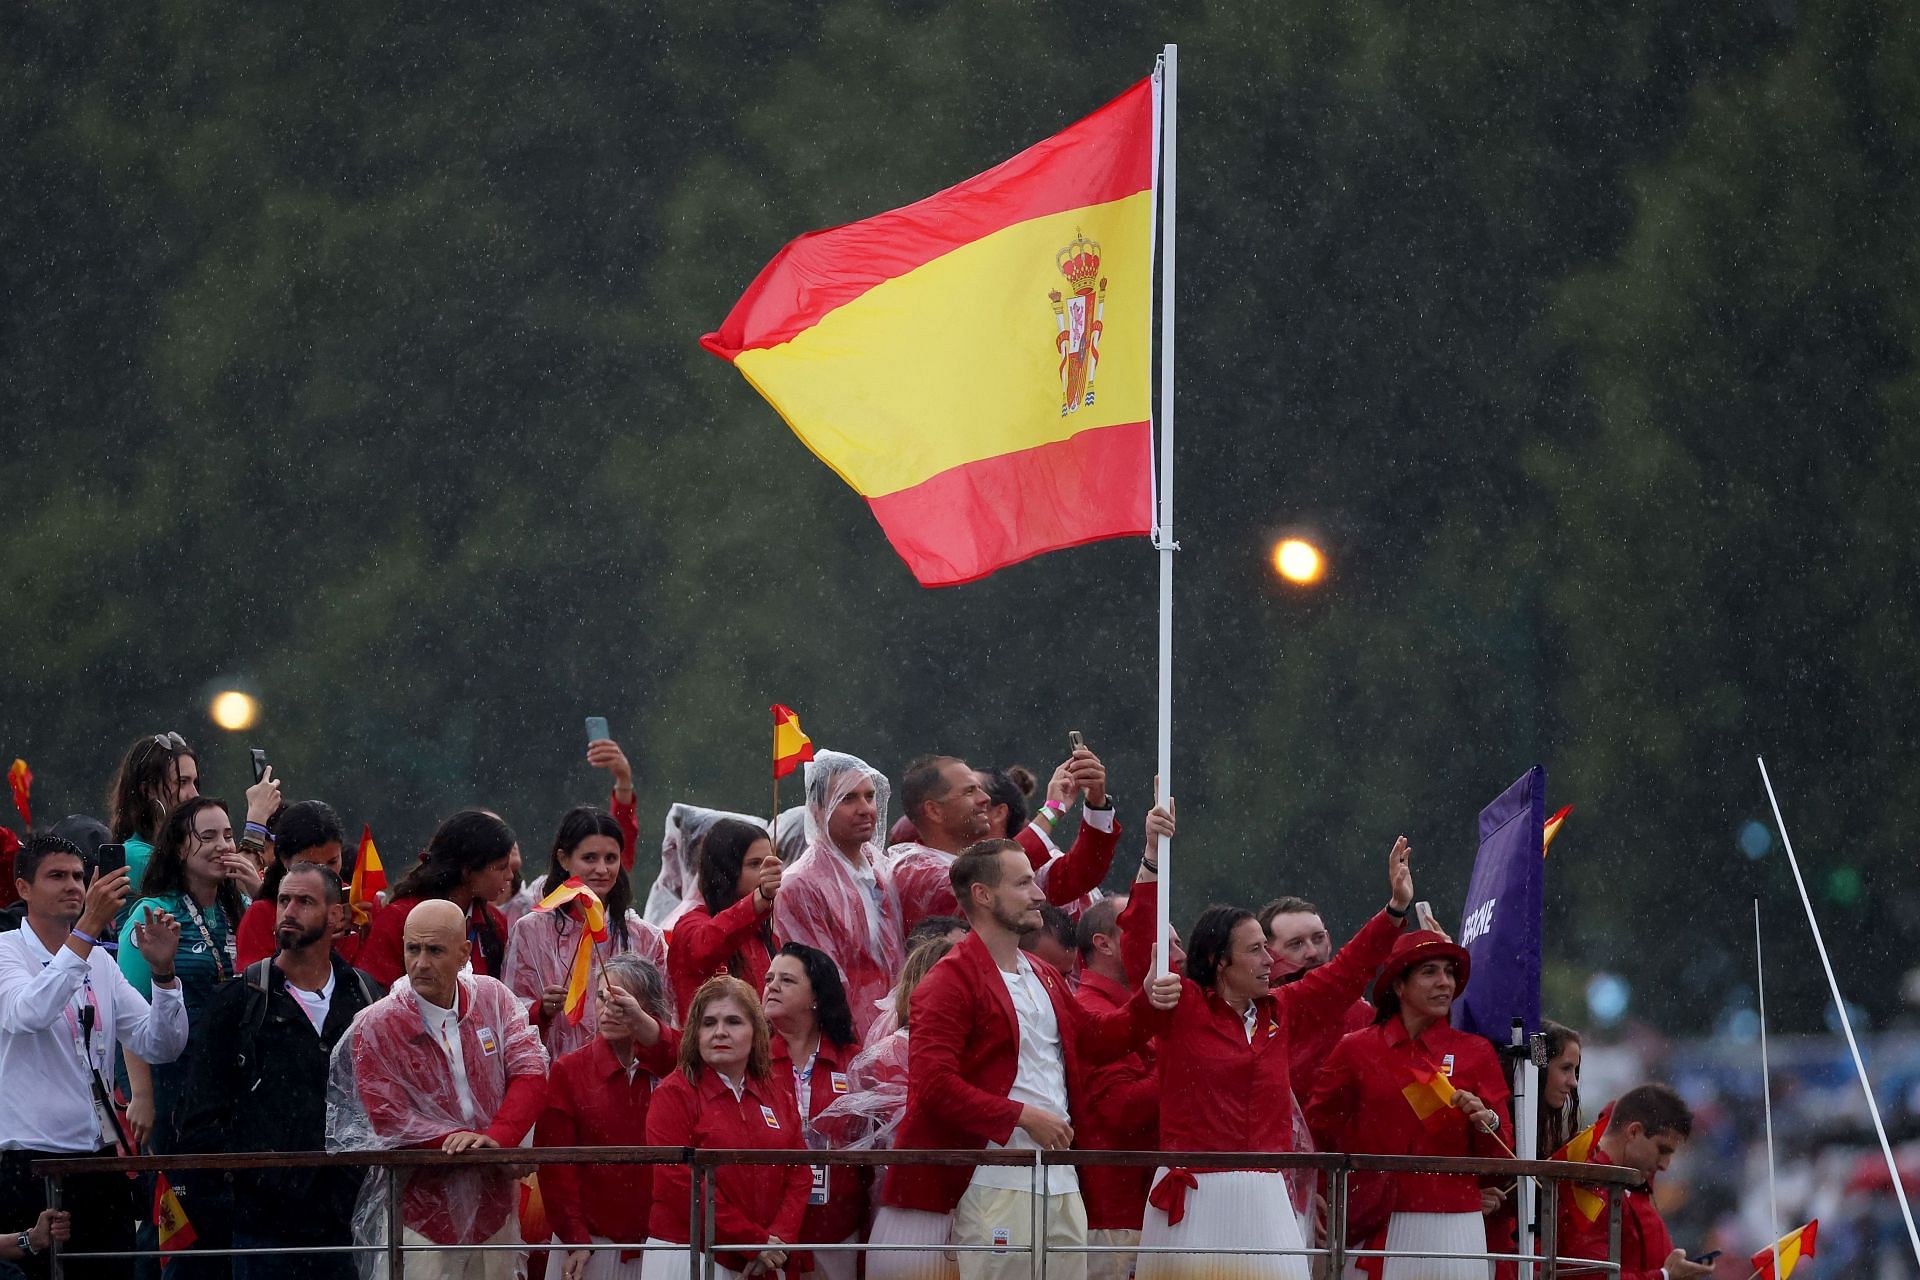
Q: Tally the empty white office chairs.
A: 0